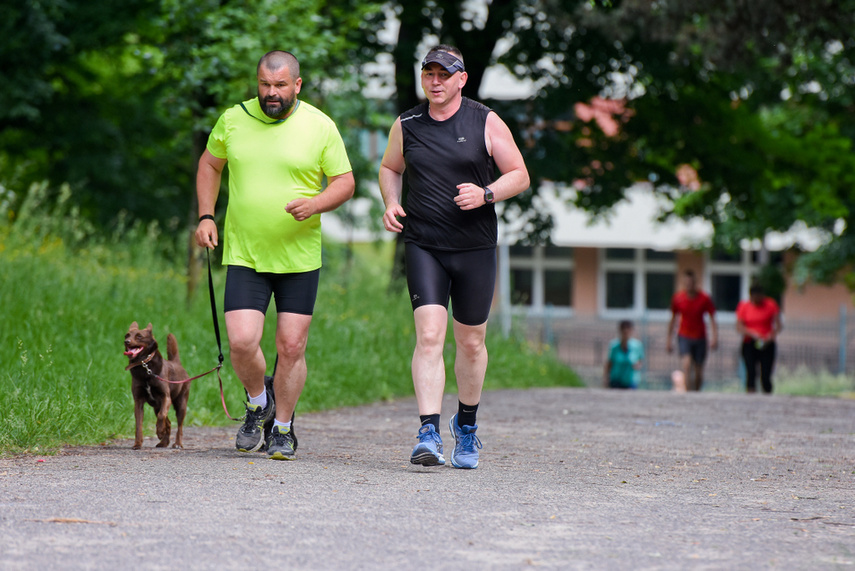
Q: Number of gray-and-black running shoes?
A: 2